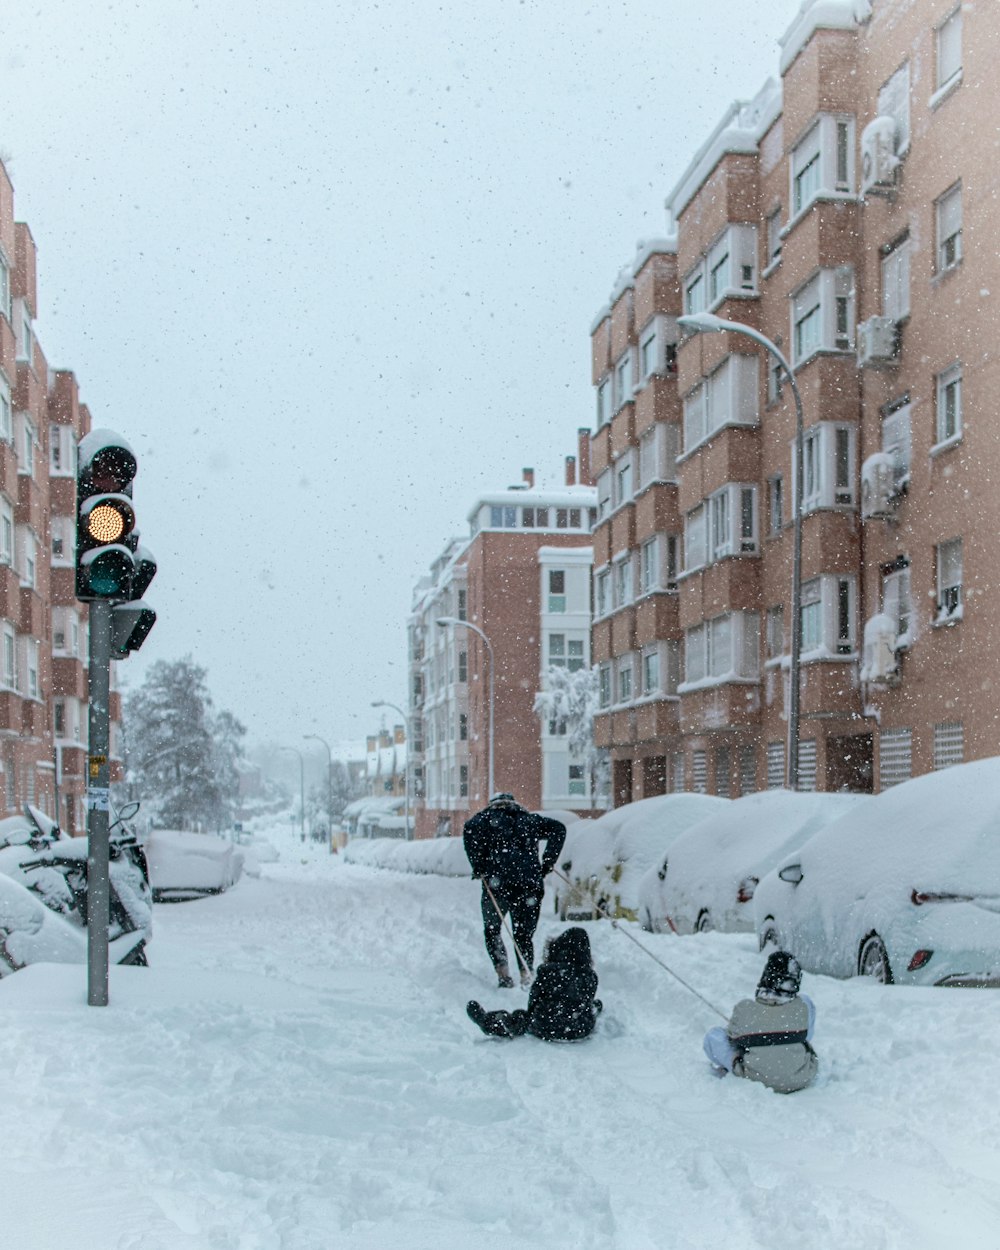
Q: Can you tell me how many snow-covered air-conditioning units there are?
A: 4